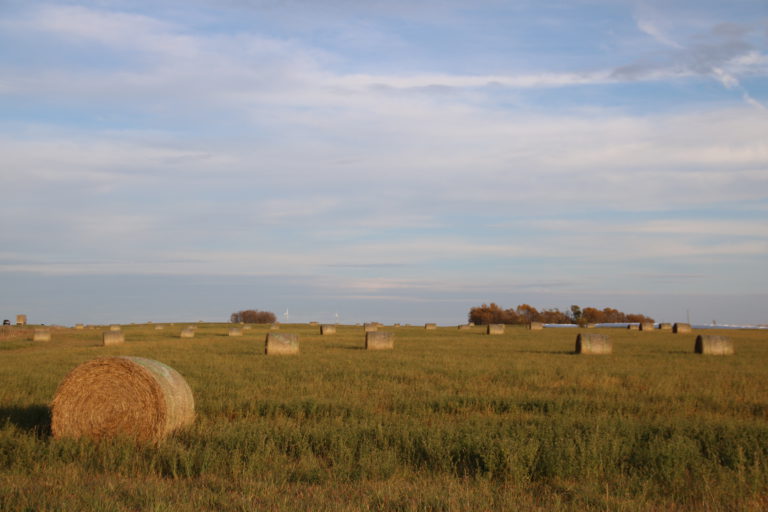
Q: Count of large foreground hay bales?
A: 1